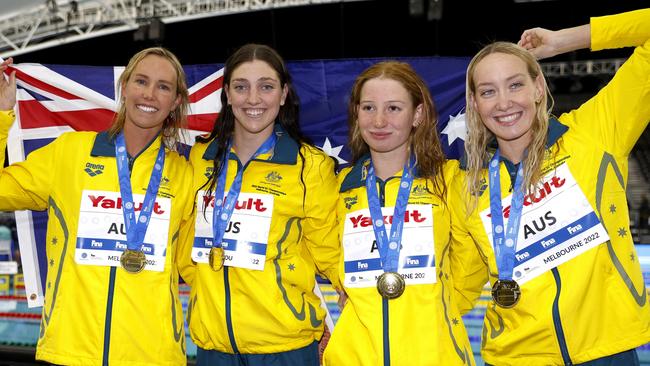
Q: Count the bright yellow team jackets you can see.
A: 4